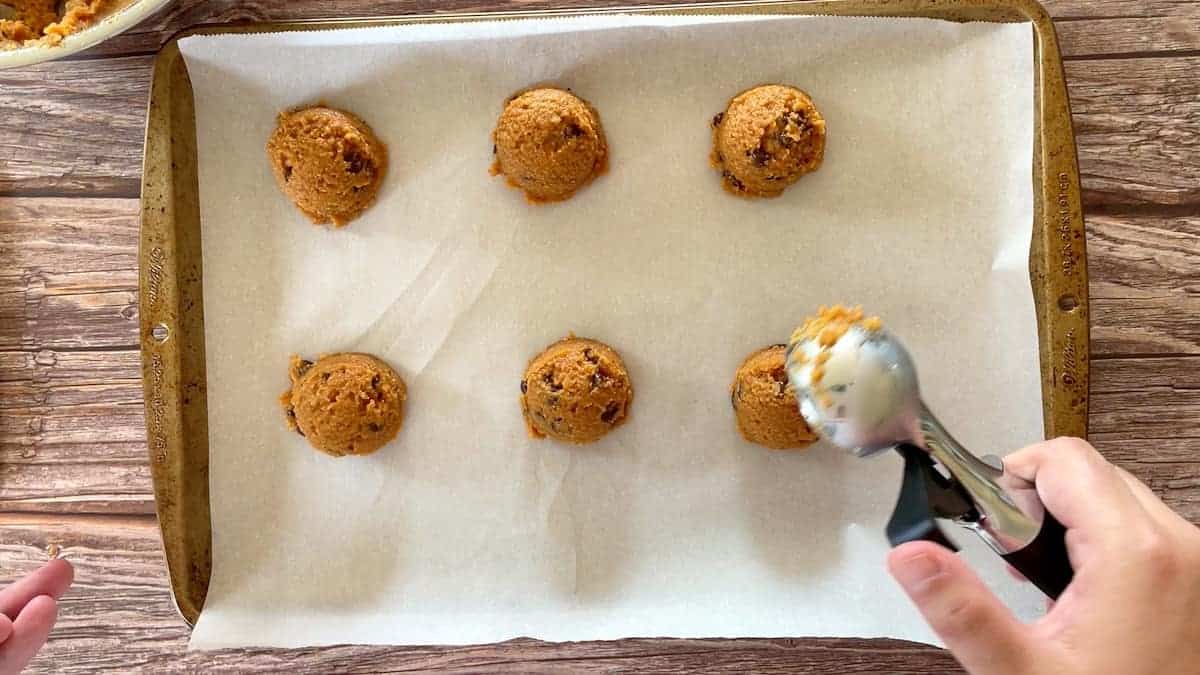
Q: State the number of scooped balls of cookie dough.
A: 6